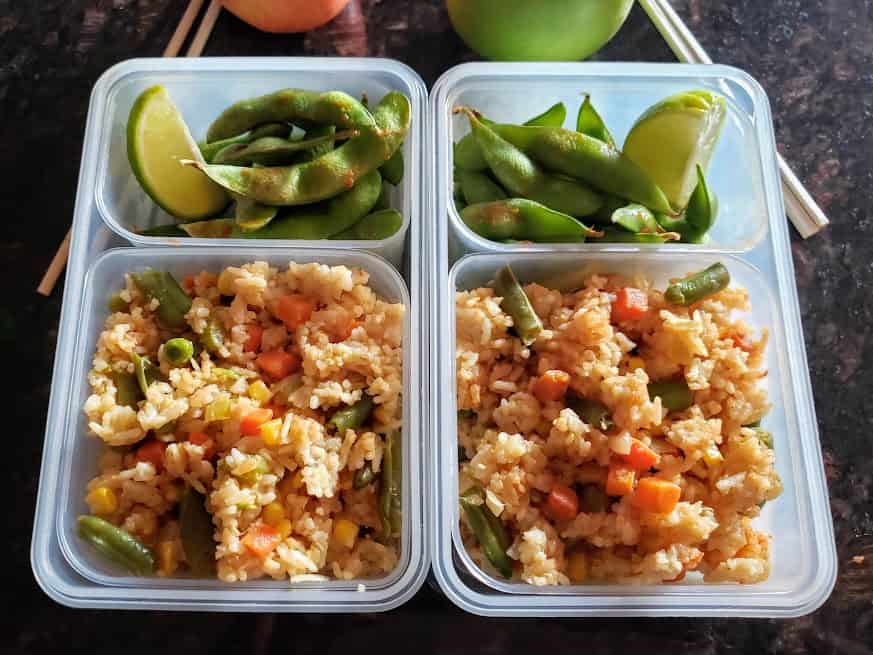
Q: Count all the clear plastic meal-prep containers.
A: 2